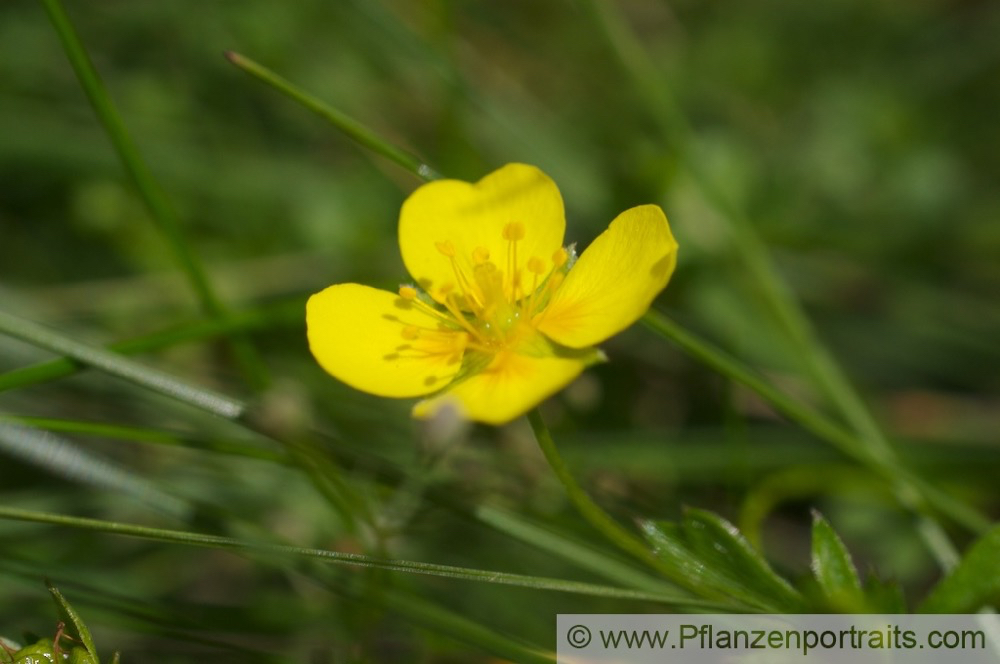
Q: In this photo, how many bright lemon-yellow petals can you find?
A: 4